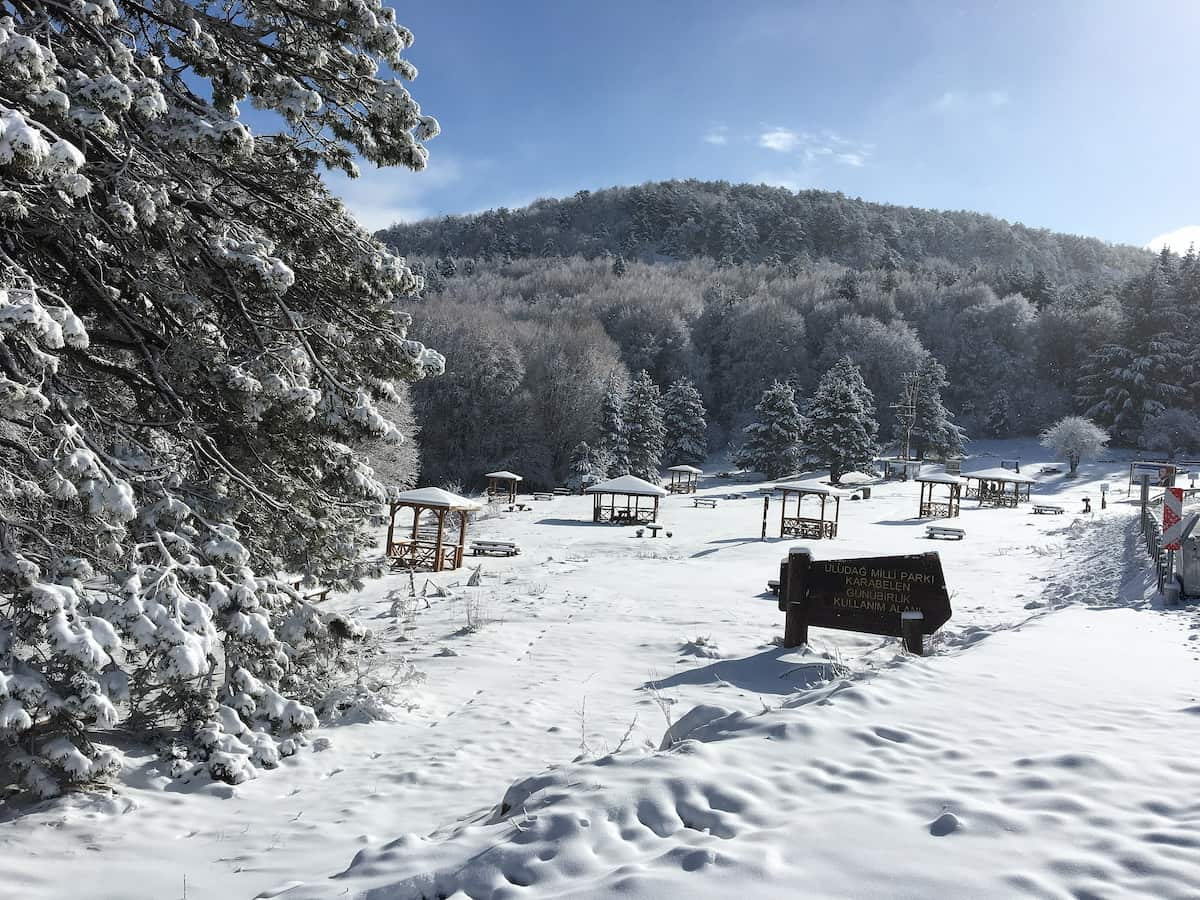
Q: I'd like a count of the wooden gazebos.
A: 7